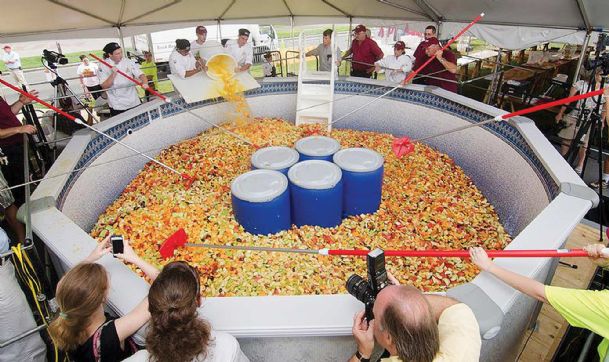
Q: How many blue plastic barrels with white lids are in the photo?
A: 5